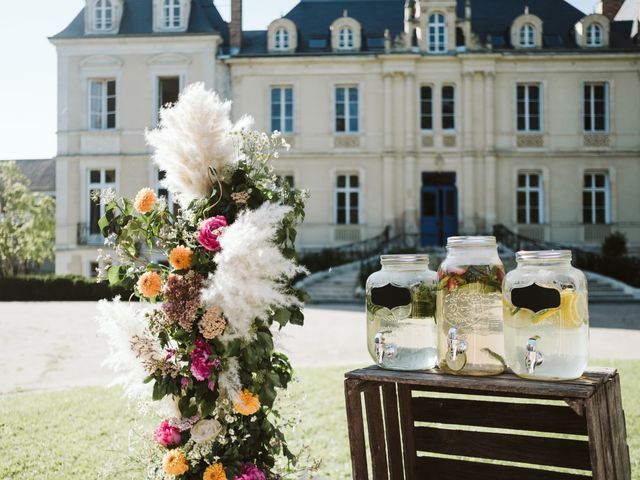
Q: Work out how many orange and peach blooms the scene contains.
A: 6